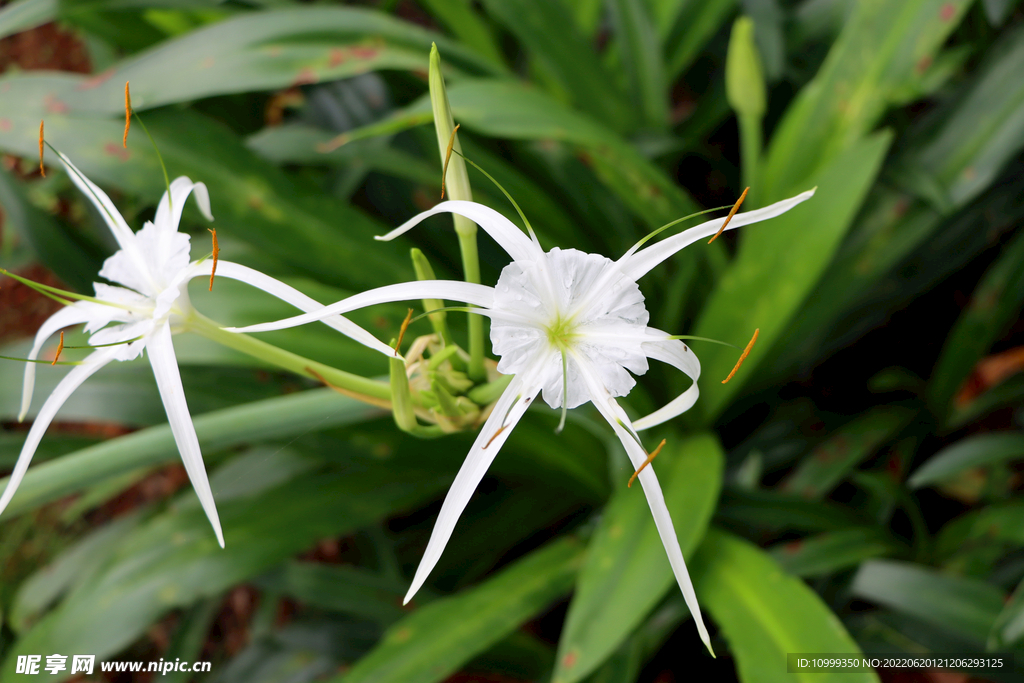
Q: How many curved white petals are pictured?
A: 12